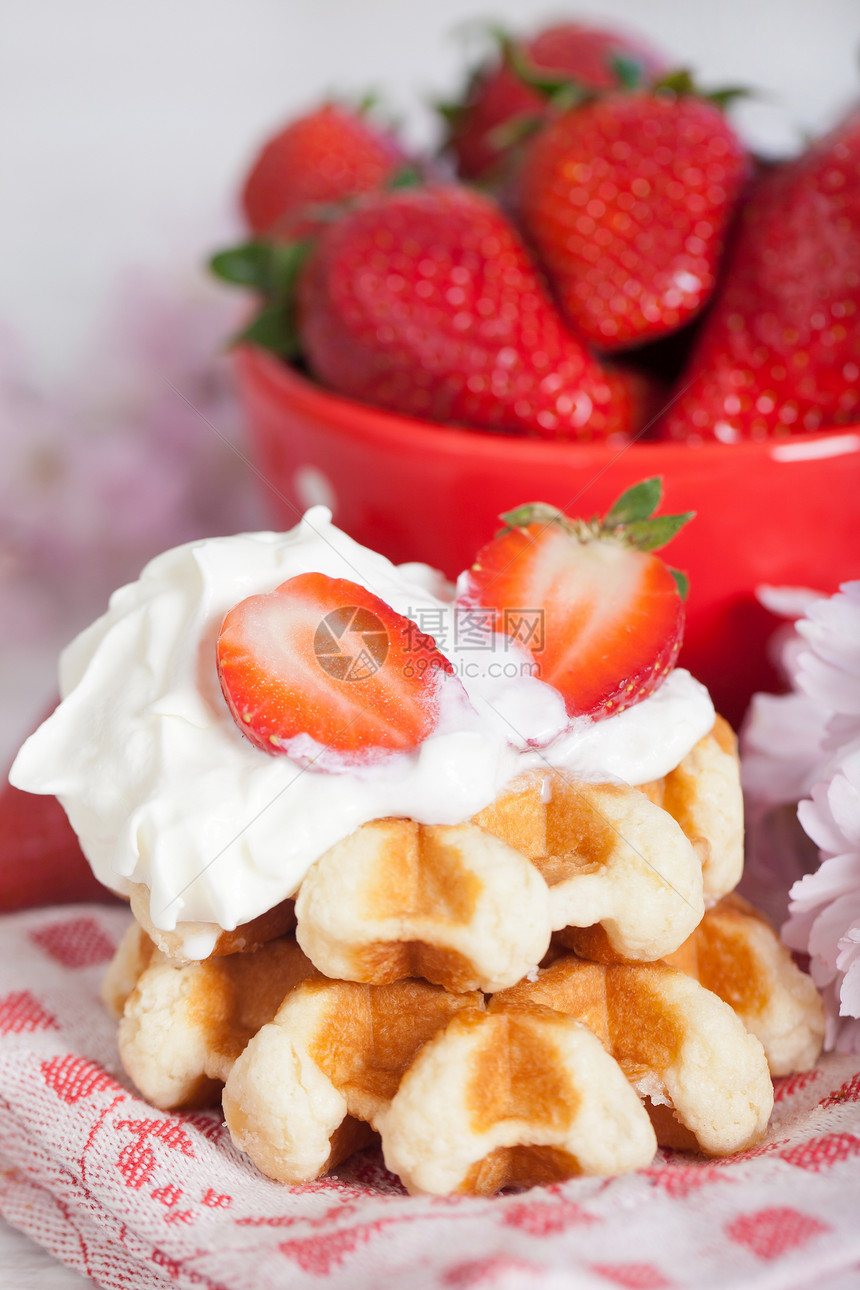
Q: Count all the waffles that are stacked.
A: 2